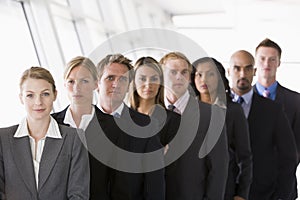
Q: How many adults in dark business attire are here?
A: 8